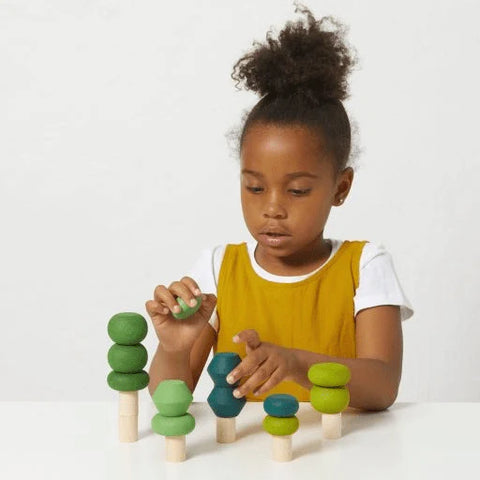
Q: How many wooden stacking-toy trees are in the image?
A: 5